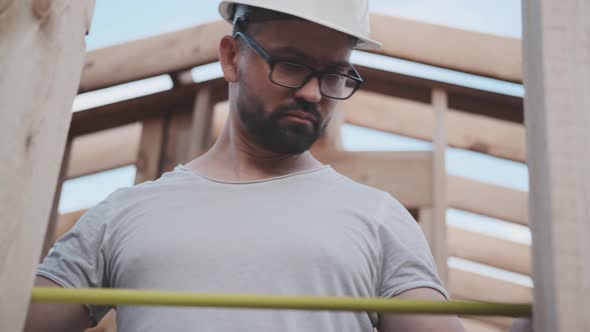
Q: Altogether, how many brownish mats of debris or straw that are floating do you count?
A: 0